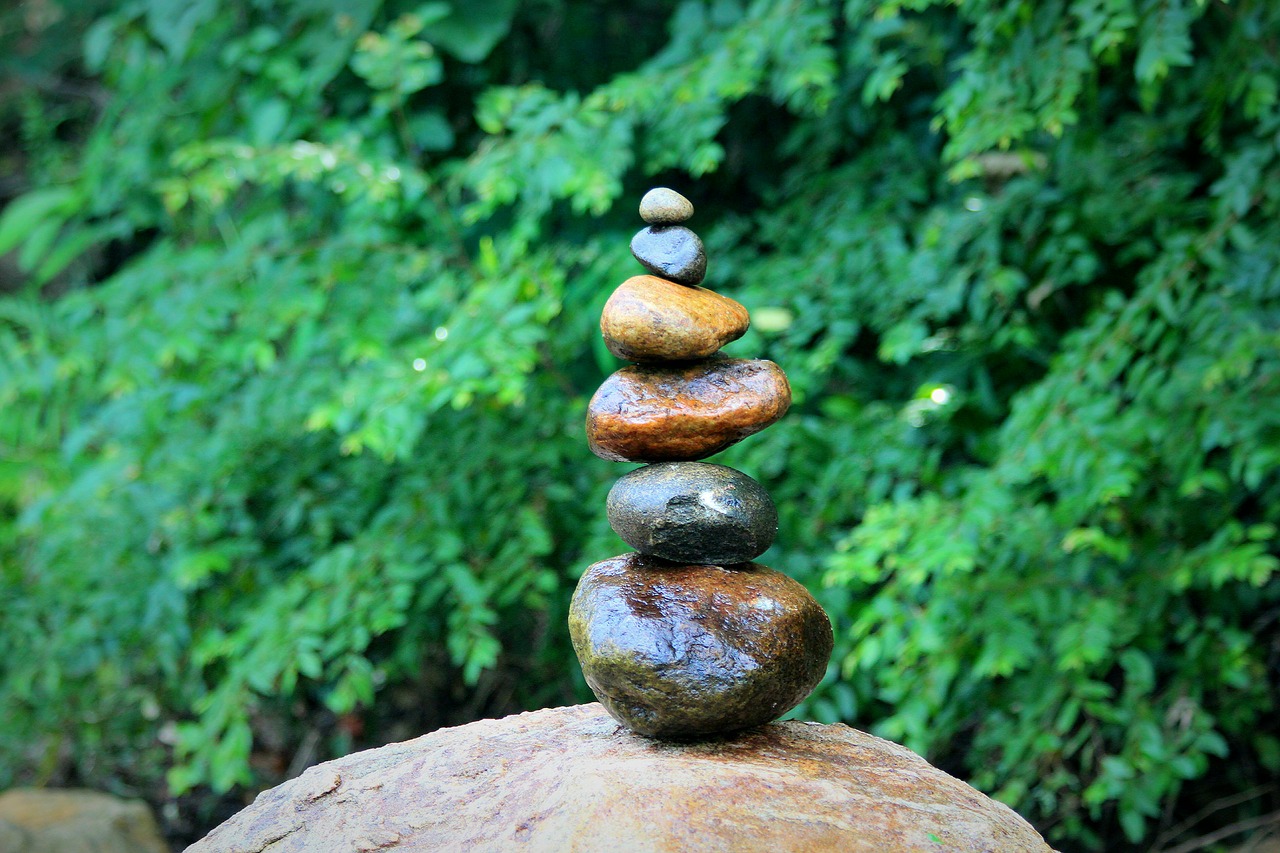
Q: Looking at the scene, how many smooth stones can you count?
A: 6